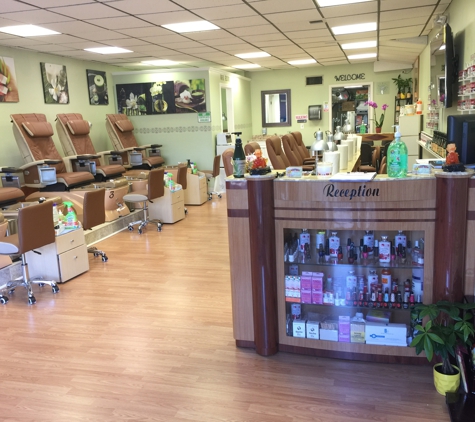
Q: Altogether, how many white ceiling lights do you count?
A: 11